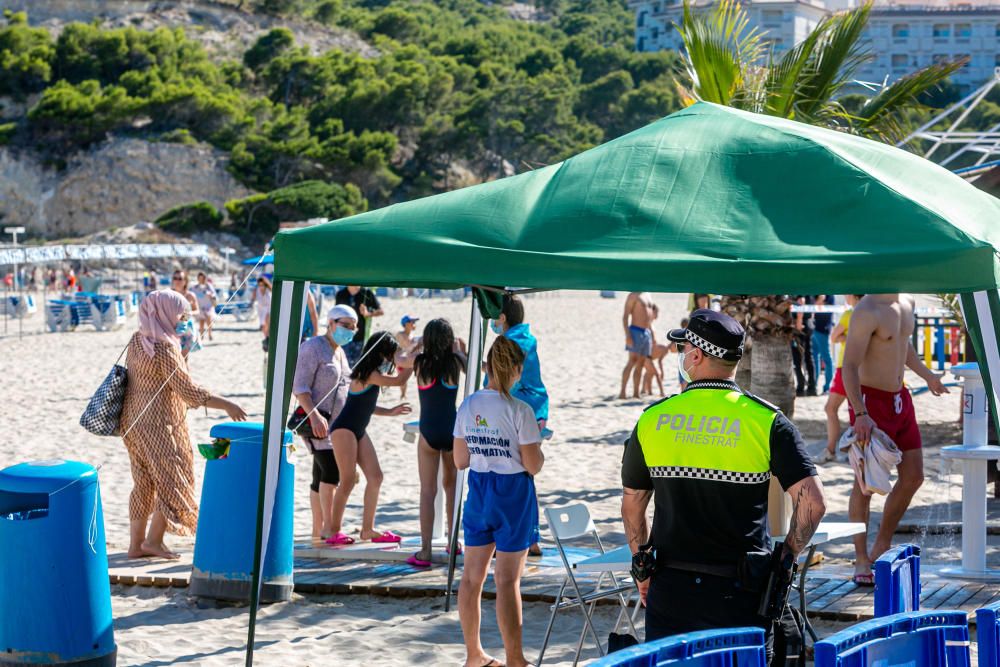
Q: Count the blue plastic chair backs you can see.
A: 4